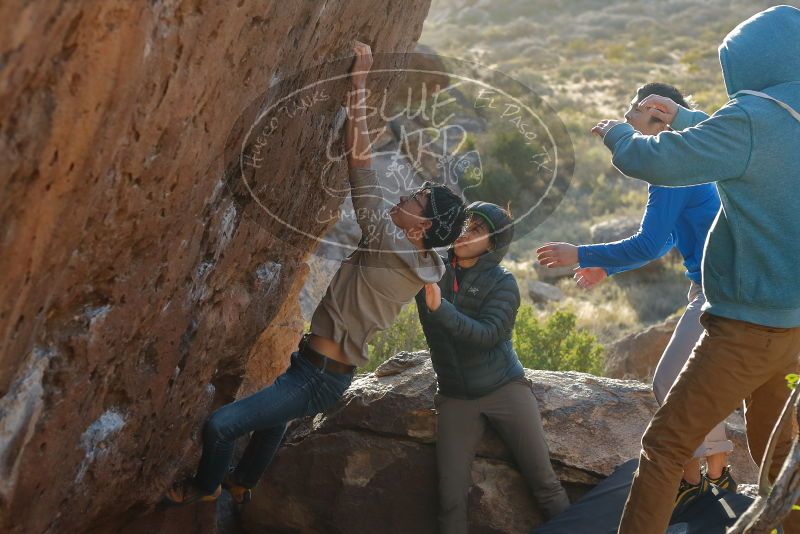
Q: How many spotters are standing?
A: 3